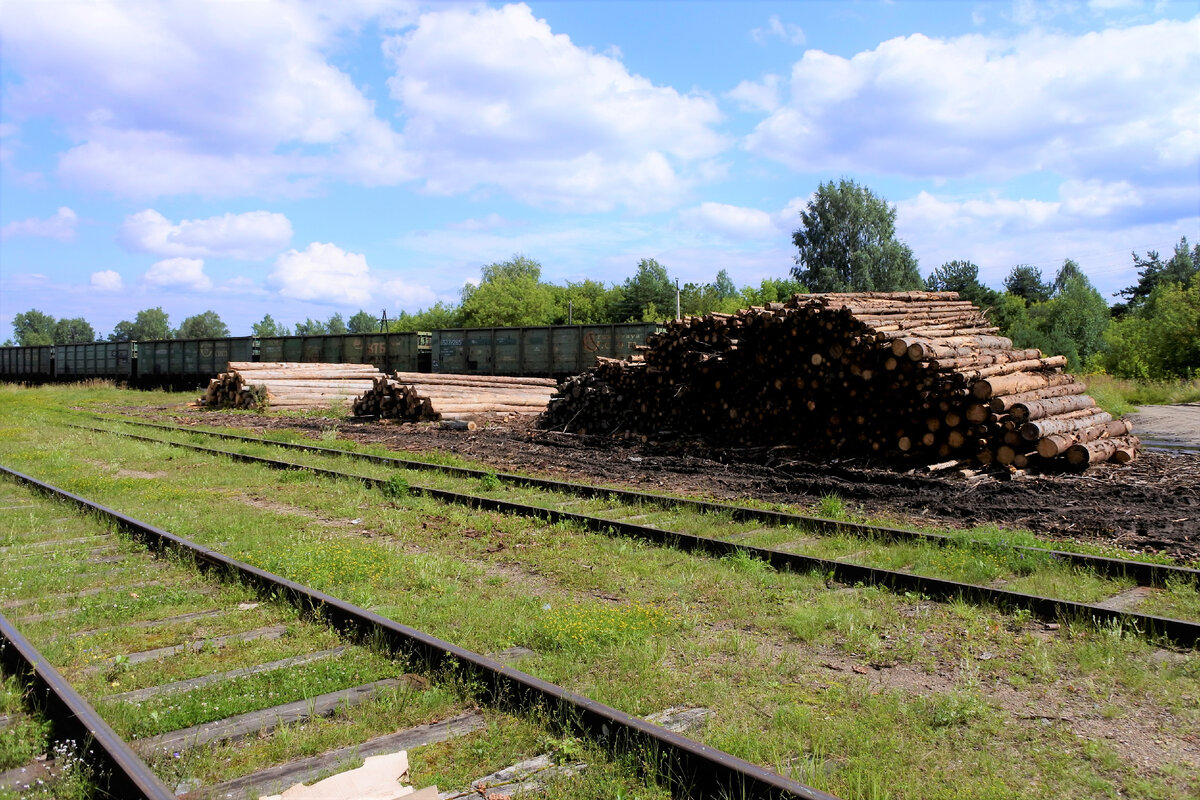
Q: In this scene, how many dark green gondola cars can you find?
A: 5